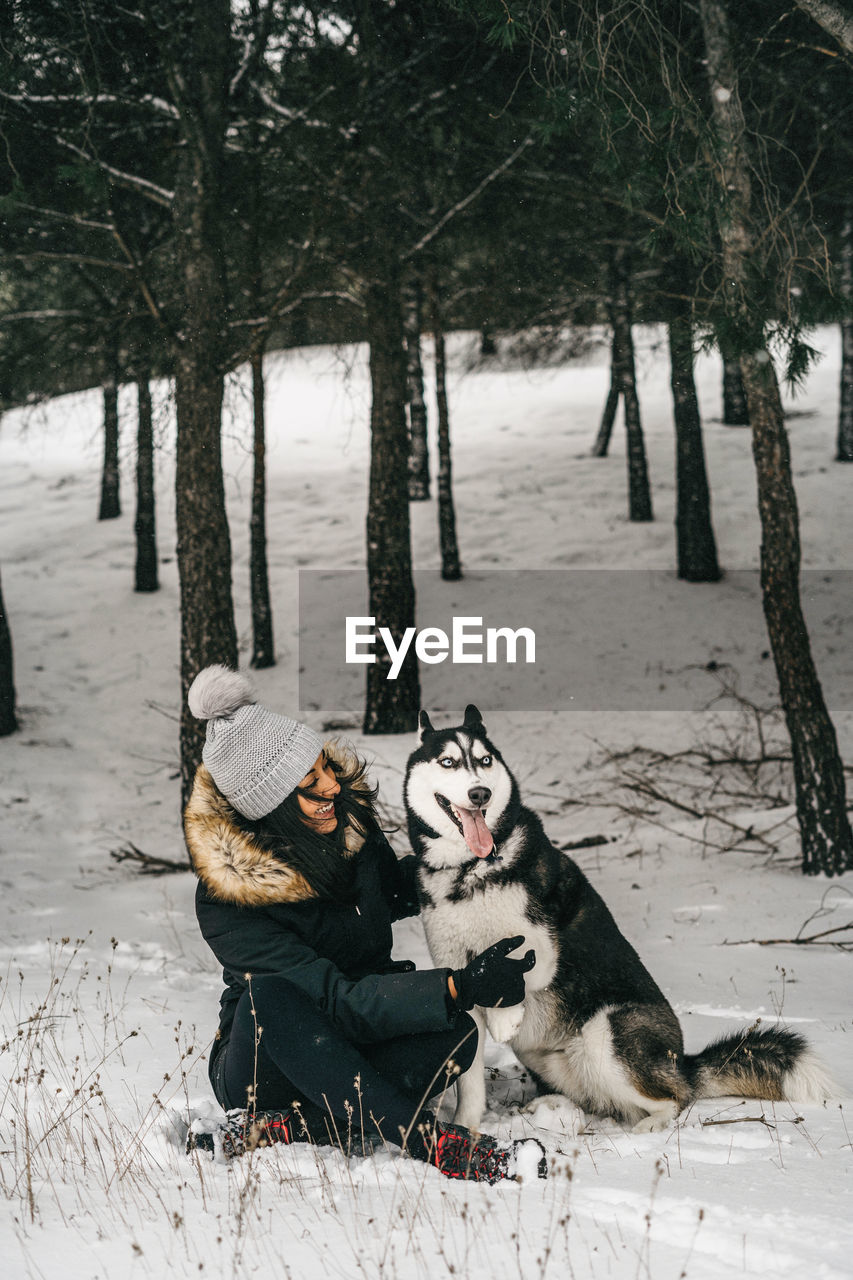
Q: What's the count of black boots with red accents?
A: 2